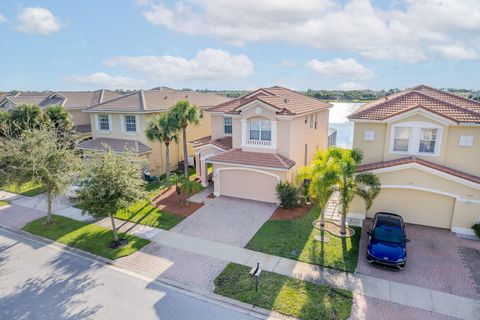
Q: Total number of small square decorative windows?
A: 2